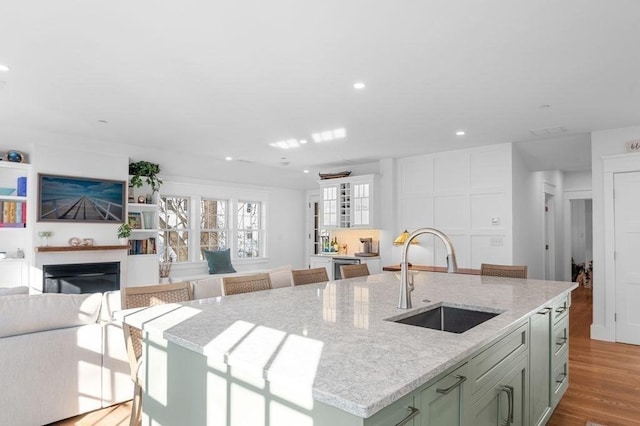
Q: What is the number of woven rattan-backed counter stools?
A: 5